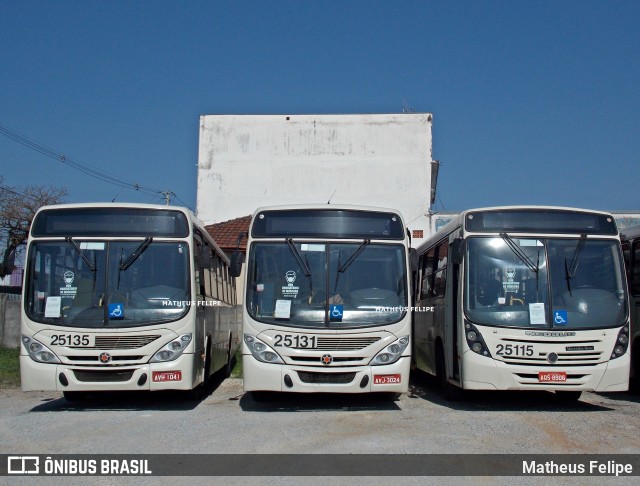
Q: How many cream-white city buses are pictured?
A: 3